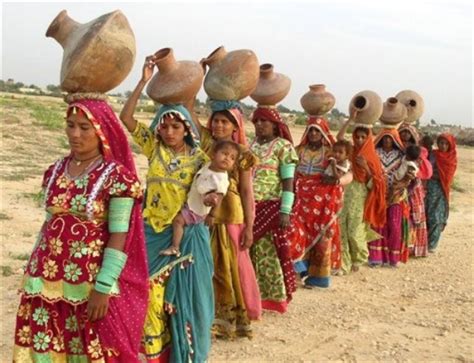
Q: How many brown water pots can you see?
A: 8